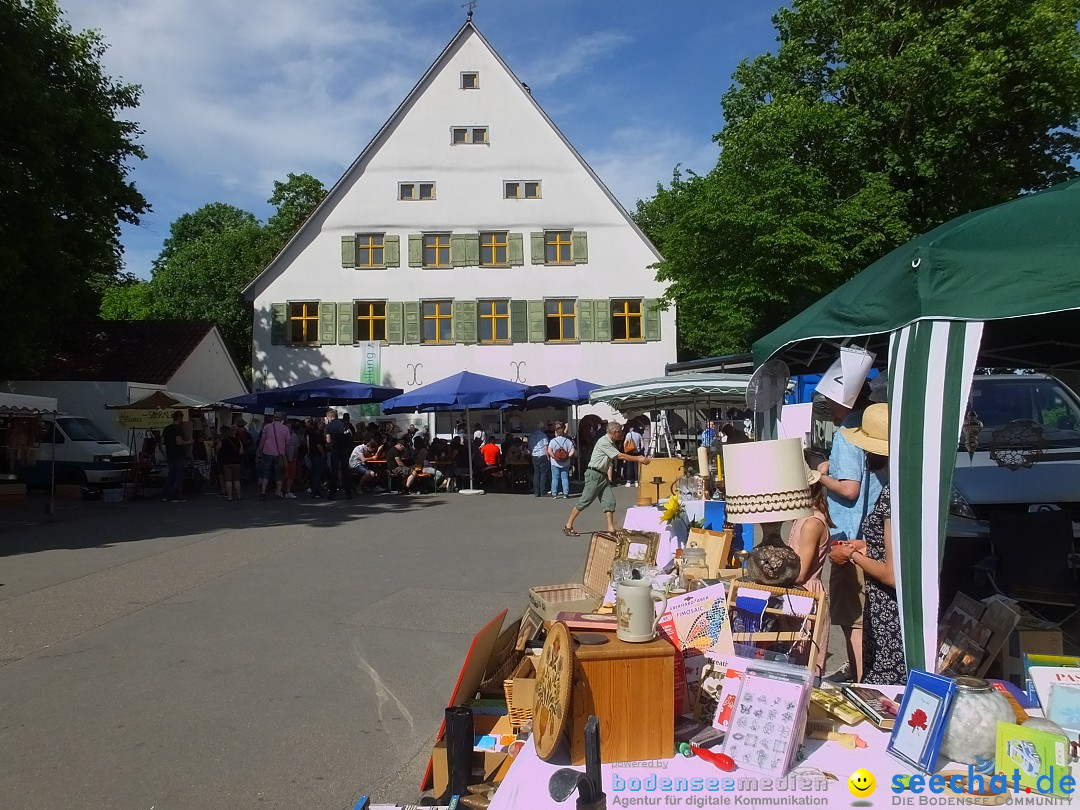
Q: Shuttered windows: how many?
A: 10